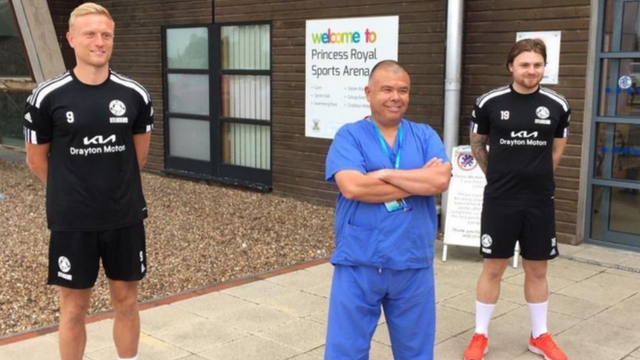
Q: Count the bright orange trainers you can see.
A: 2